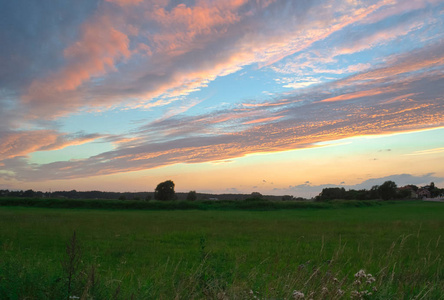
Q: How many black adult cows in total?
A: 0